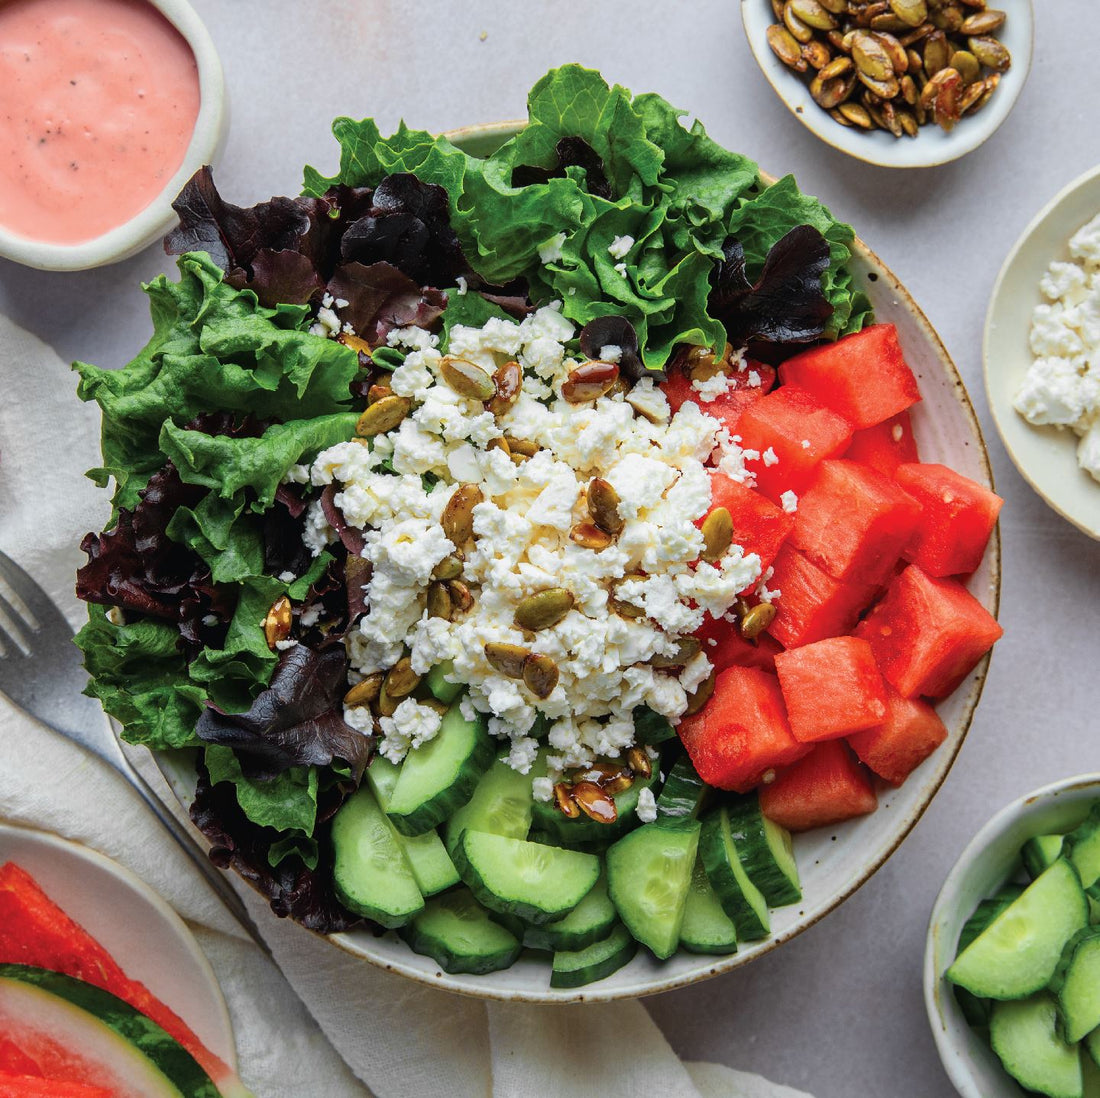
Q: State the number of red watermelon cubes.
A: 14